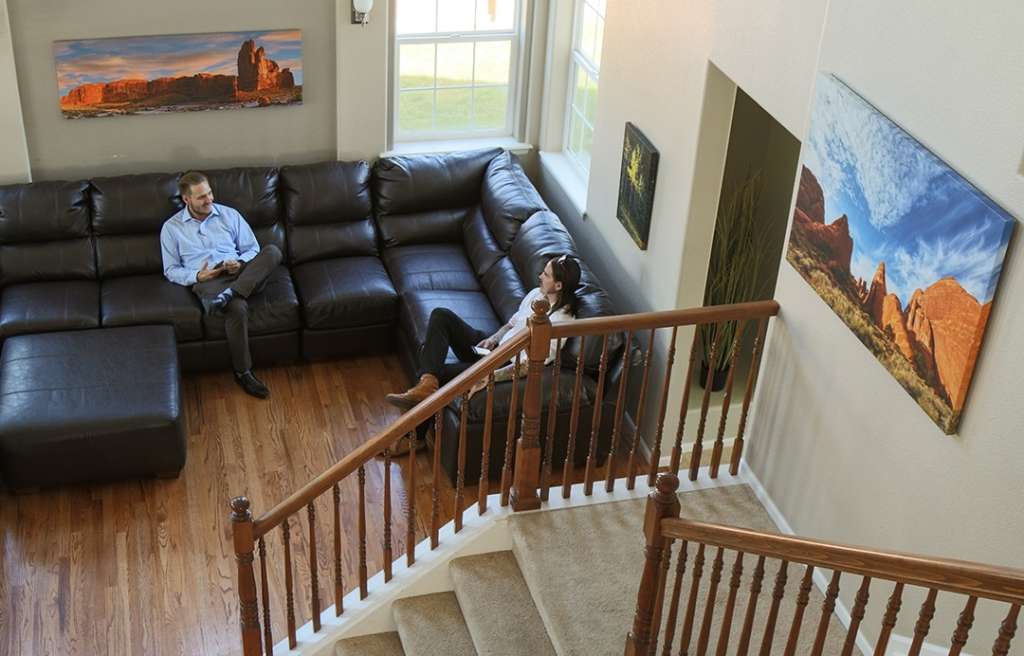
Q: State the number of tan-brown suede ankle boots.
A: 2